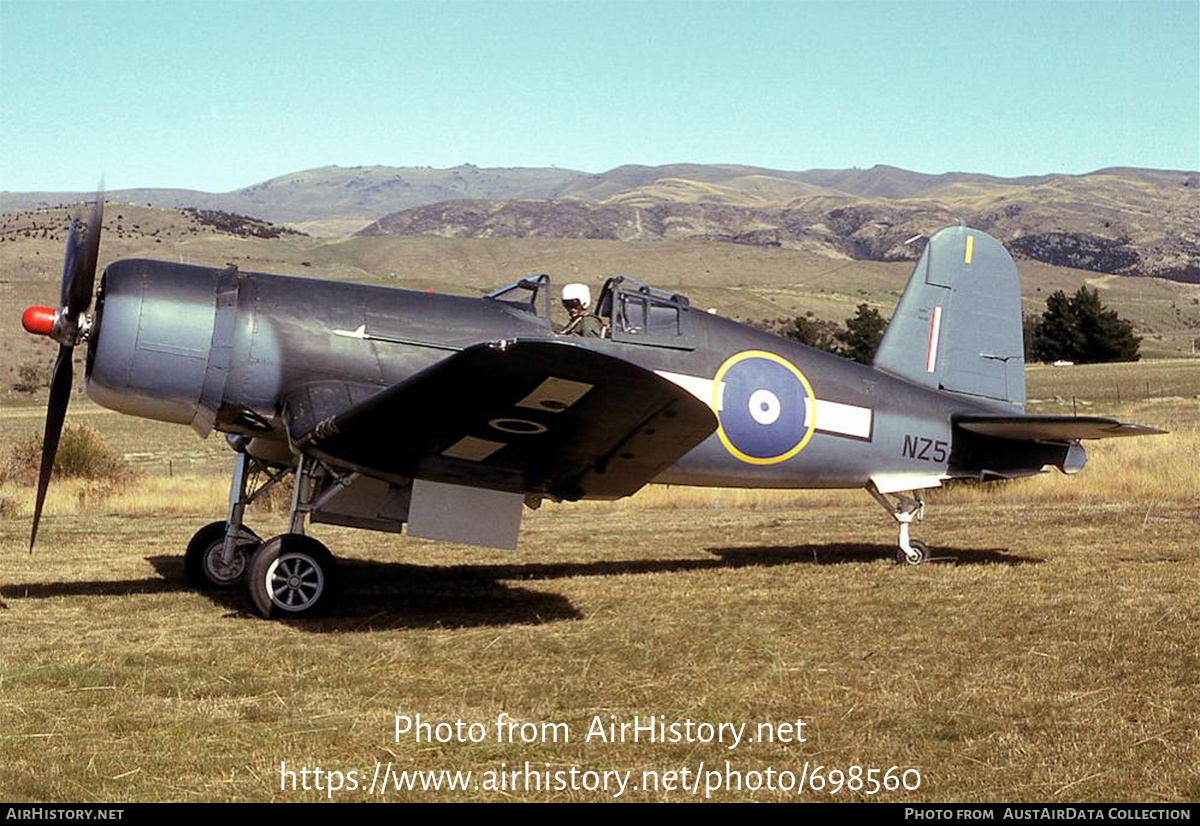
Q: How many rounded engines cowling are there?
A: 1